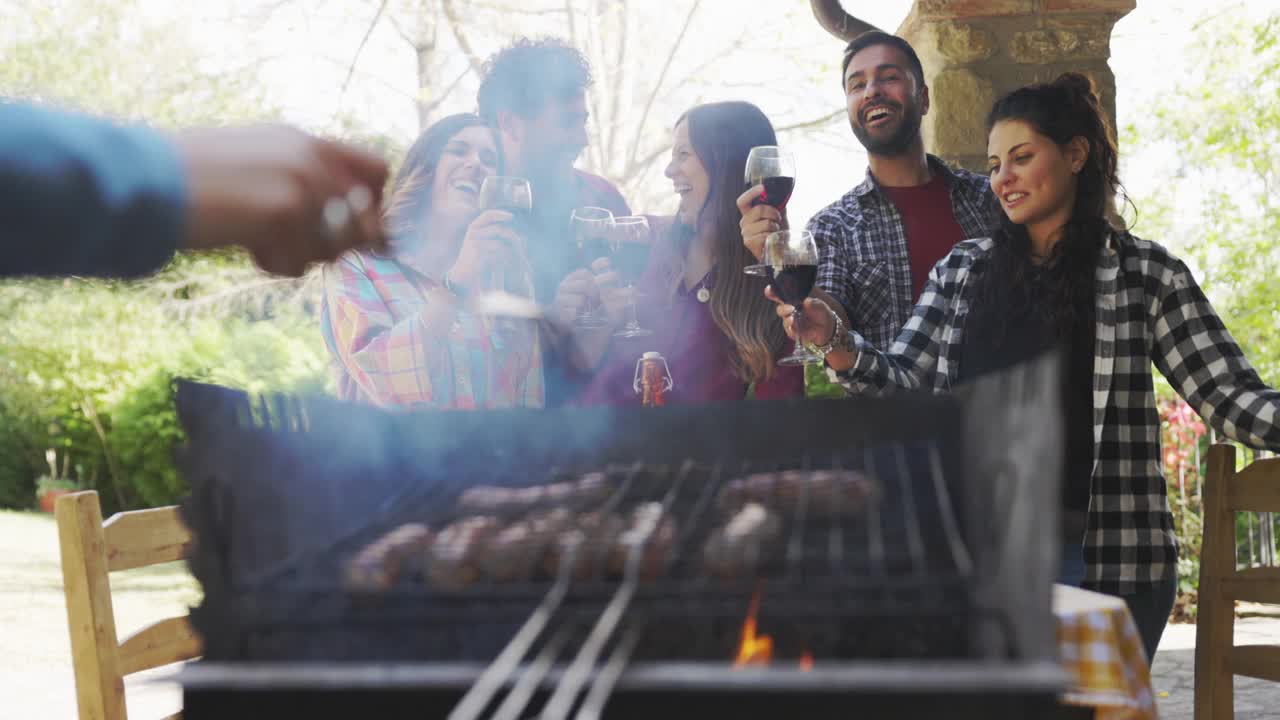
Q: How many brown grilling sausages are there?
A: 8